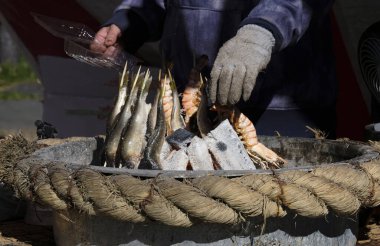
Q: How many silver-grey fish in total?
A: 7